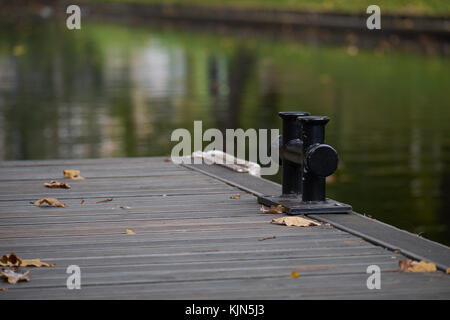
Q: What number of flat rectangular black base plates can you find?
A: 1